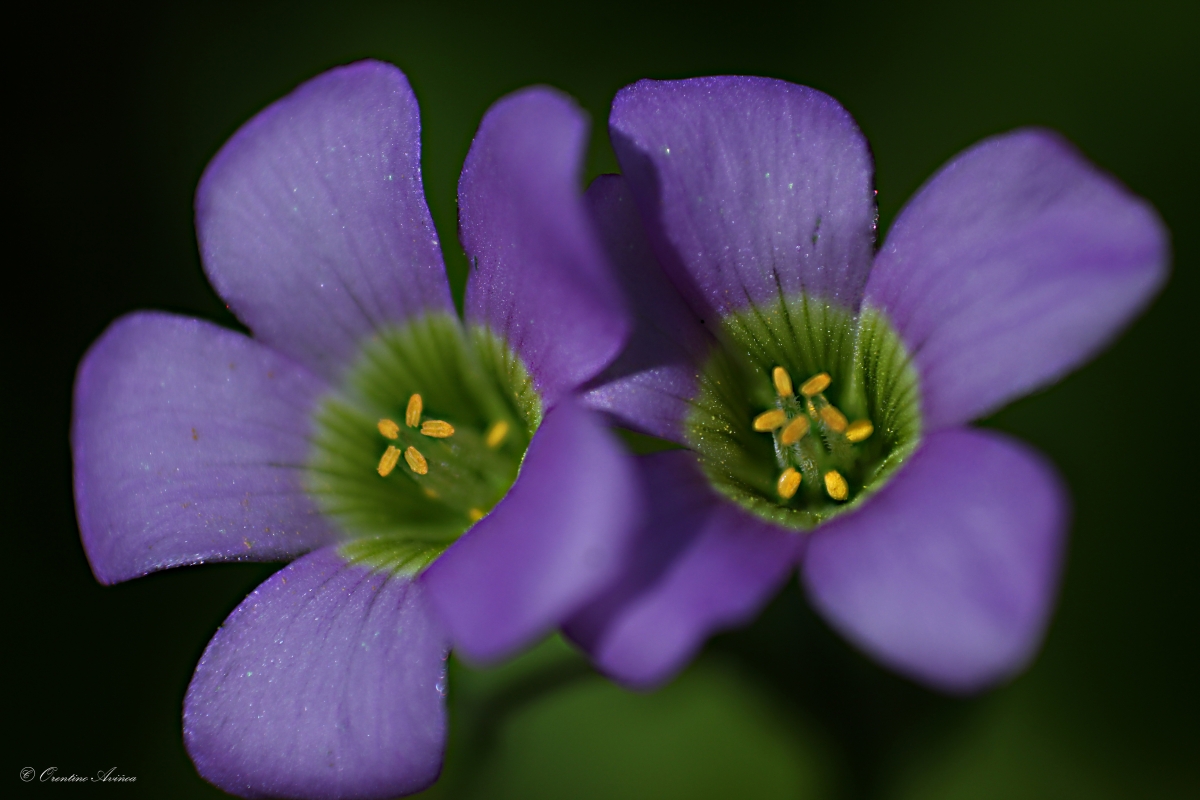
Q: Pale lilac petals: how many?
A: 10